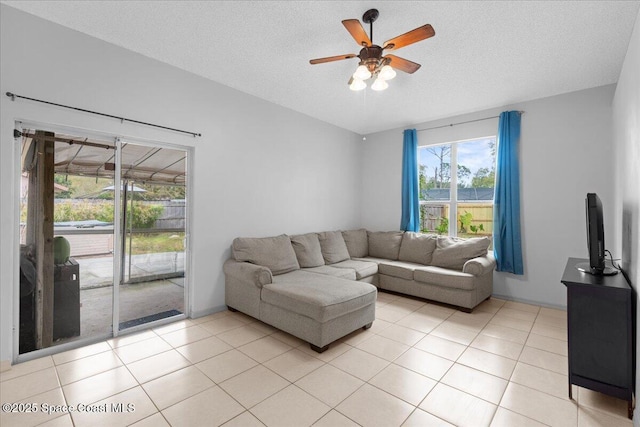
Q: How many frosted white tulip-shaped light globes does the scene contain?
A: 4